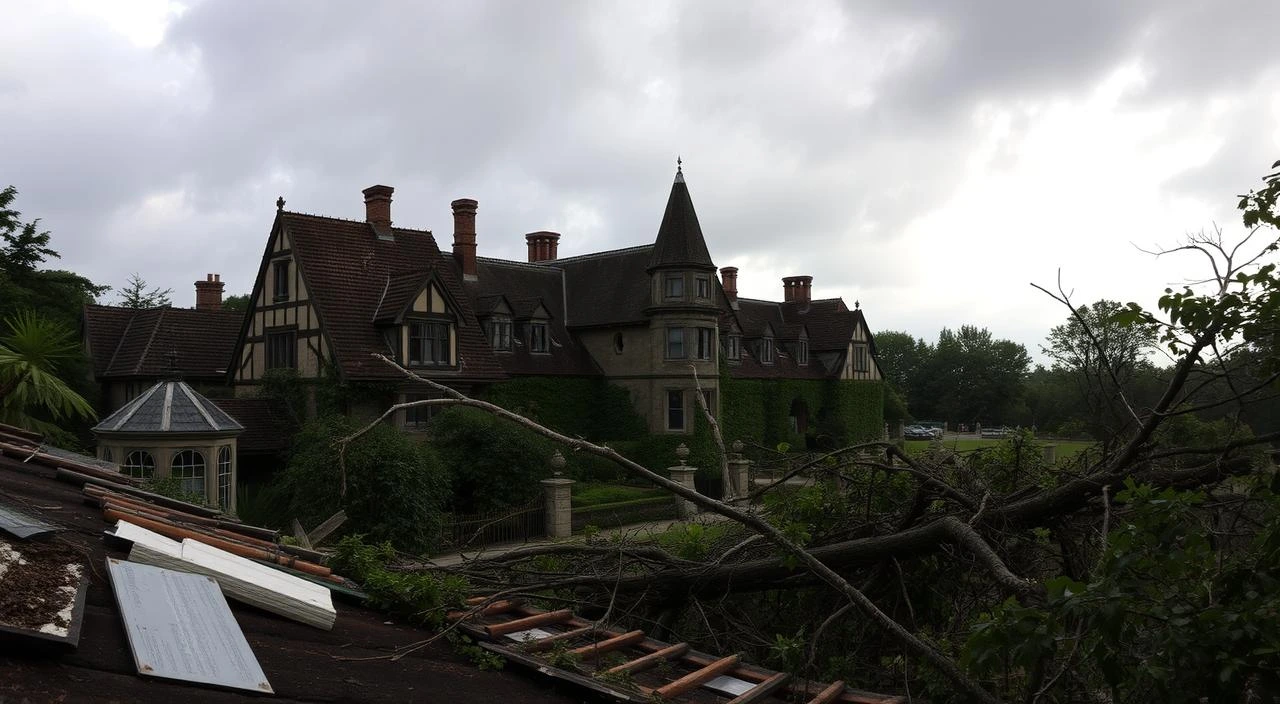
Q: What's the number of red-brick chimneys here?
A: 6